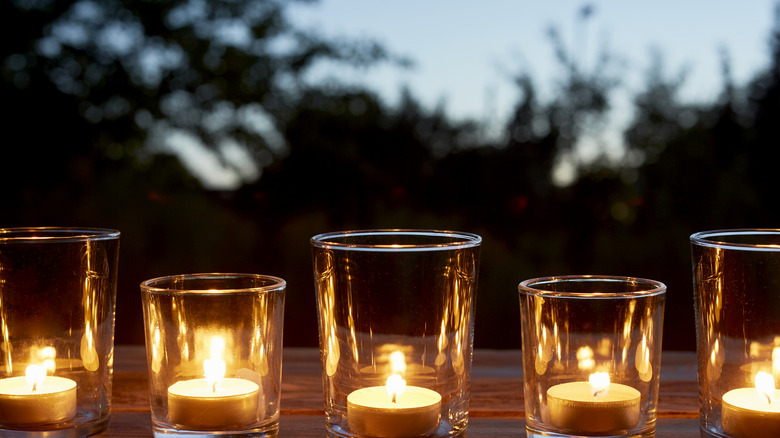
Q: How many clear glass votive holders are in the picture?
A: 5